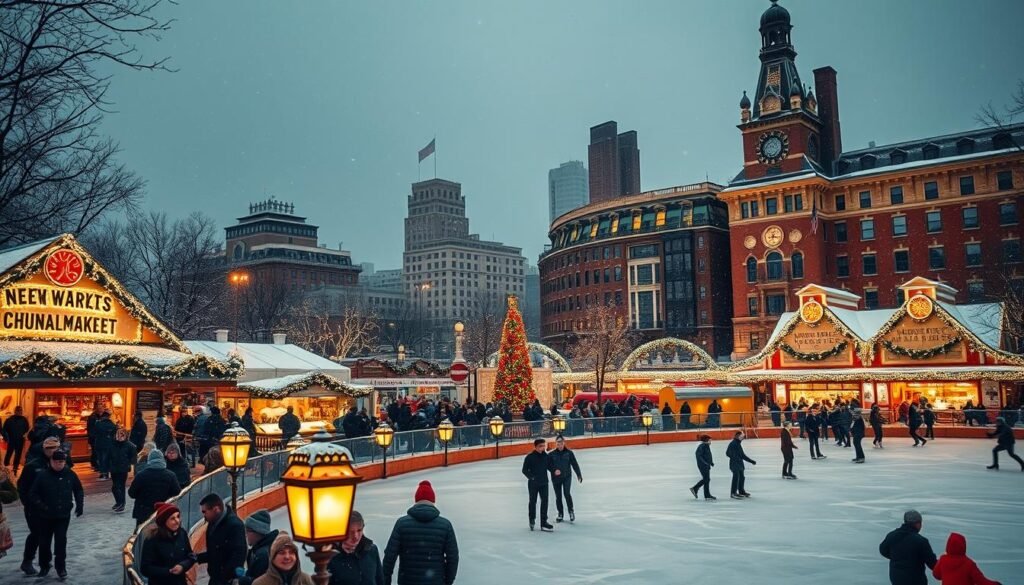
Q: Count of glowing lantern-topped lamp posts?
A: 7